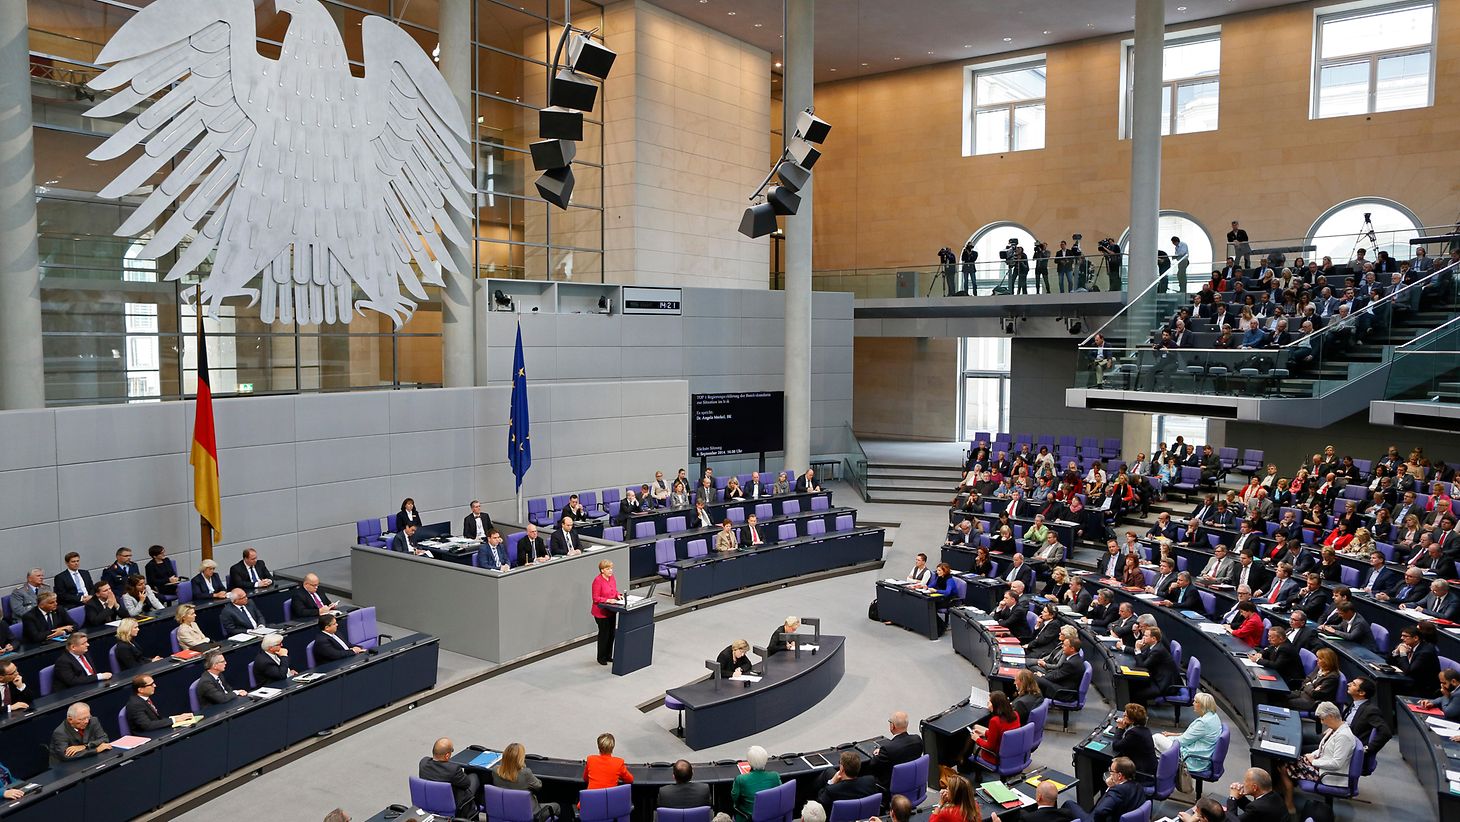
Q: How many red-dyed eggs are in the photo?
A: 0